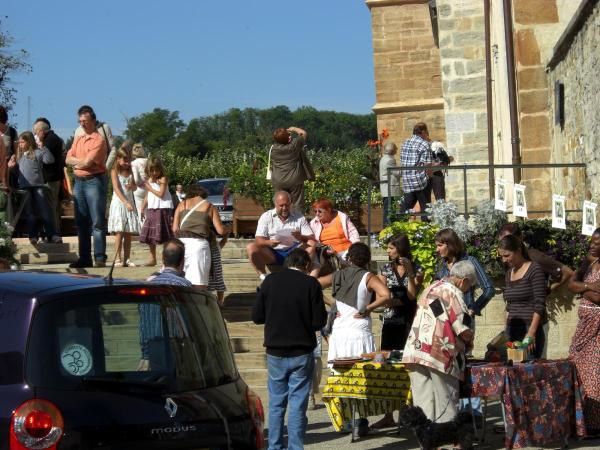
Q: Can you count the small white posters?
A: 4